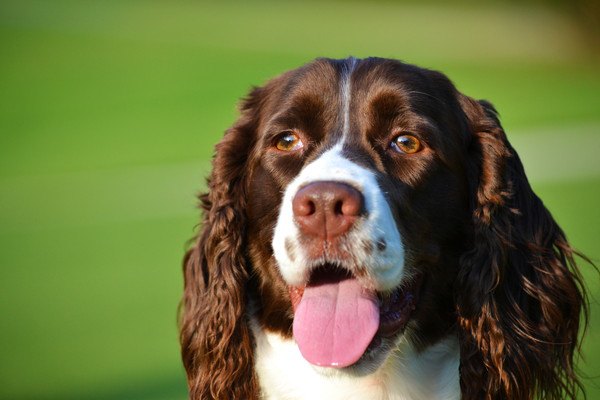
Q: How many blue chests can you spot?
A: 0